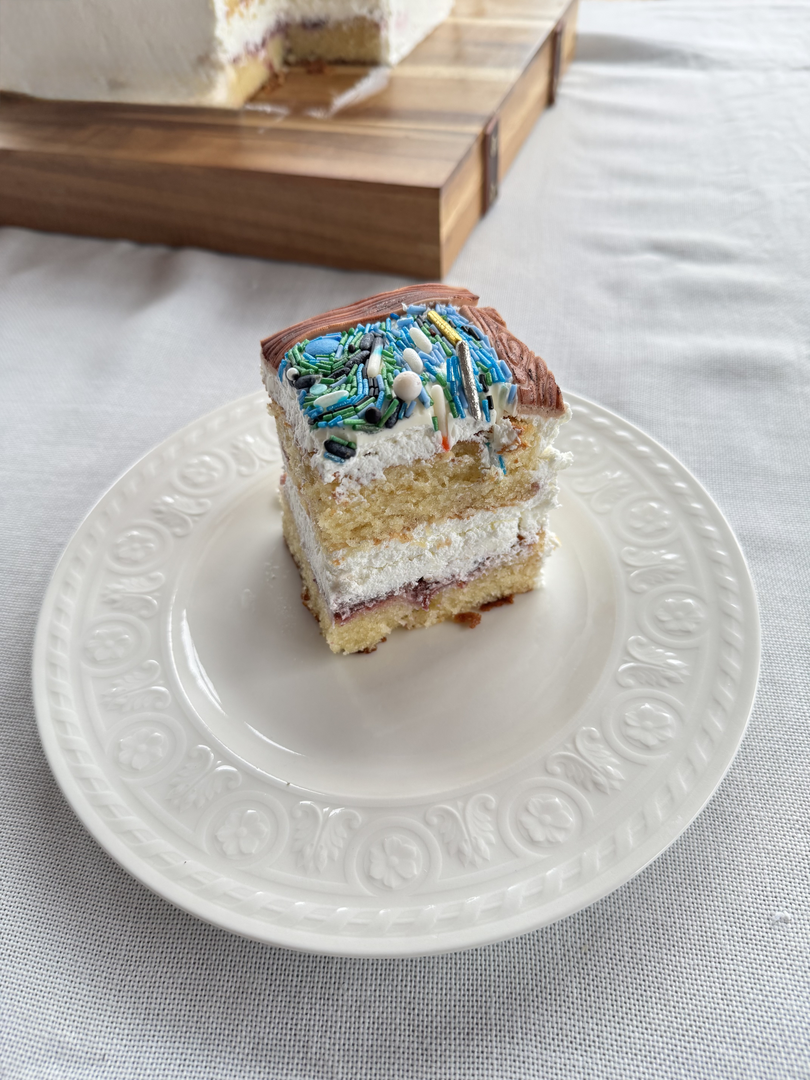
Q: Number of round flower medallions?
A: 11